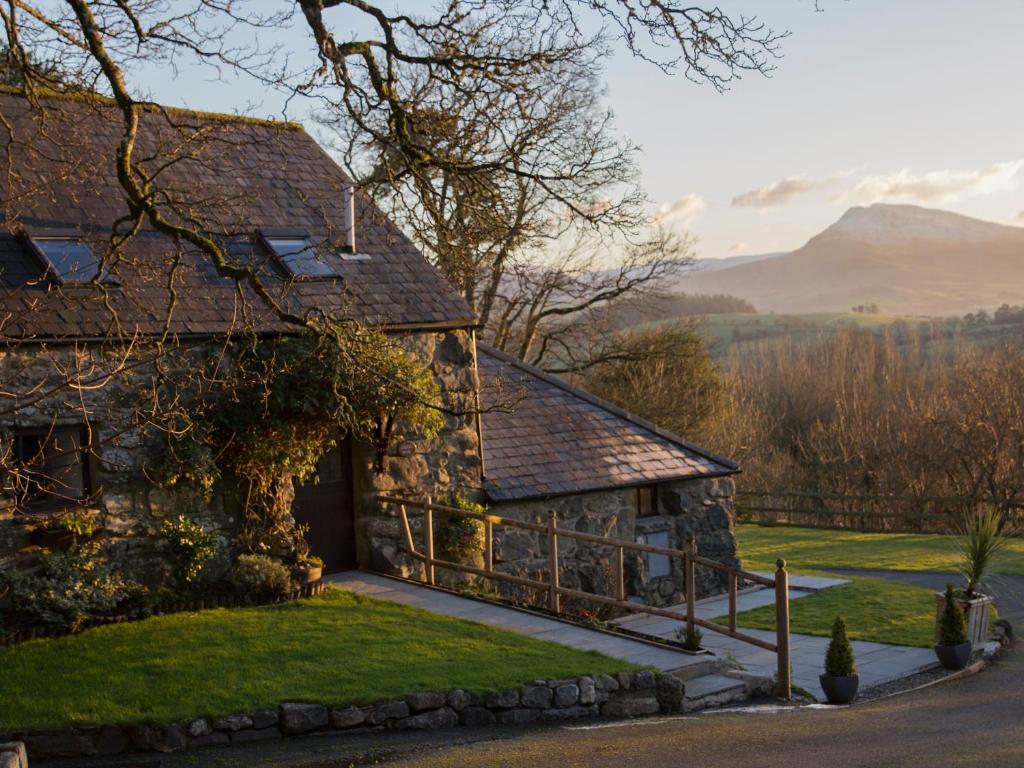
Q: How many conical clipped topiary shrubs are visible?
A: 2